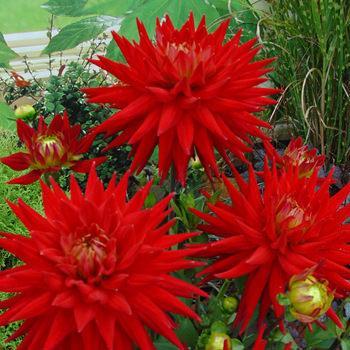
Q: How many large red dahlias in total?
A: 3